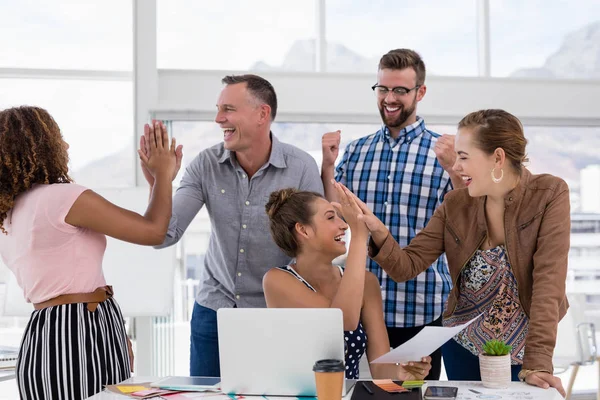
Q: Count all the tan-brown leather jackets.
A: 1